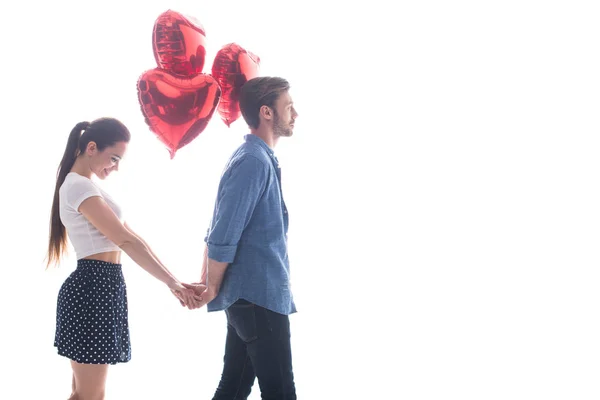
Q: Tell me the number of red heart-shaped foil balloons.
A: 3